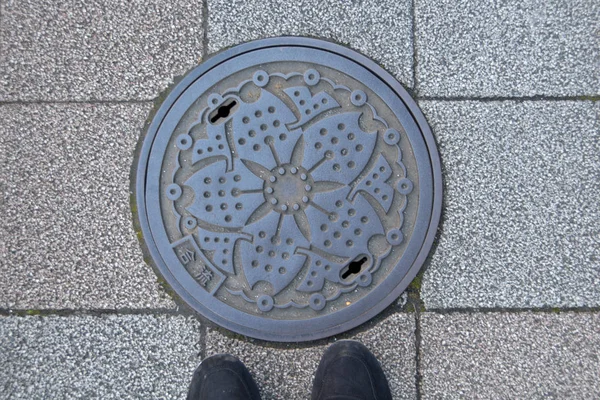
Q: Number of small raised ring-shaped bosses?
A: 13